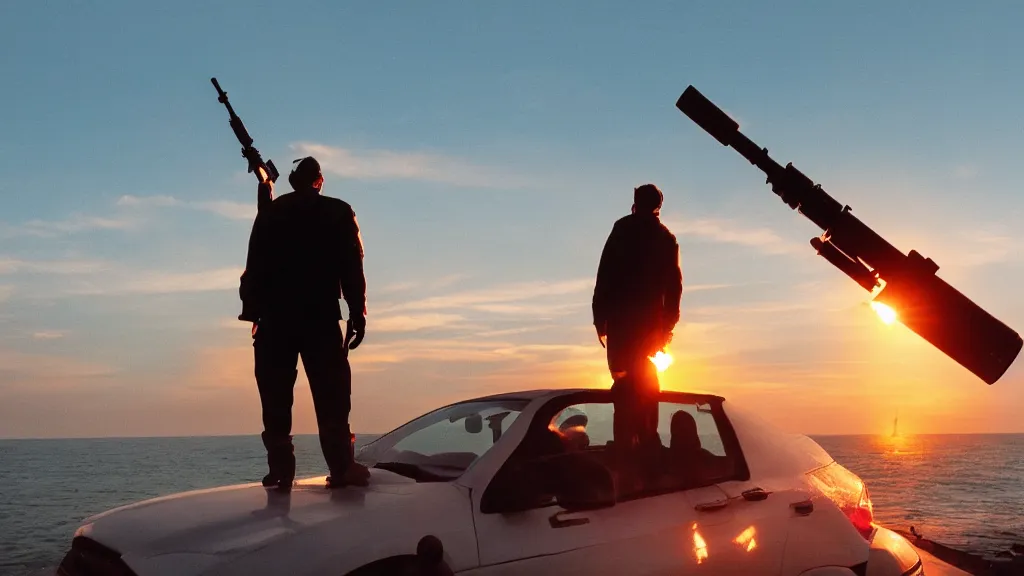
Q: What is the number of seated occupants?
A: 2